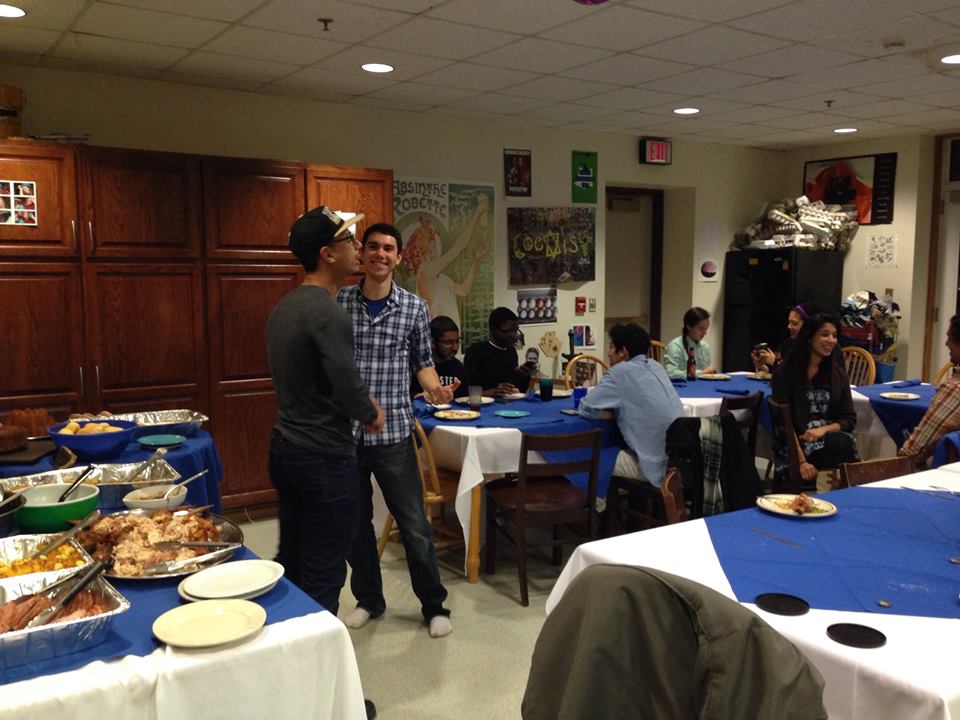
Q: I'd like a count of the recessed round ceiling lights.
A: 5